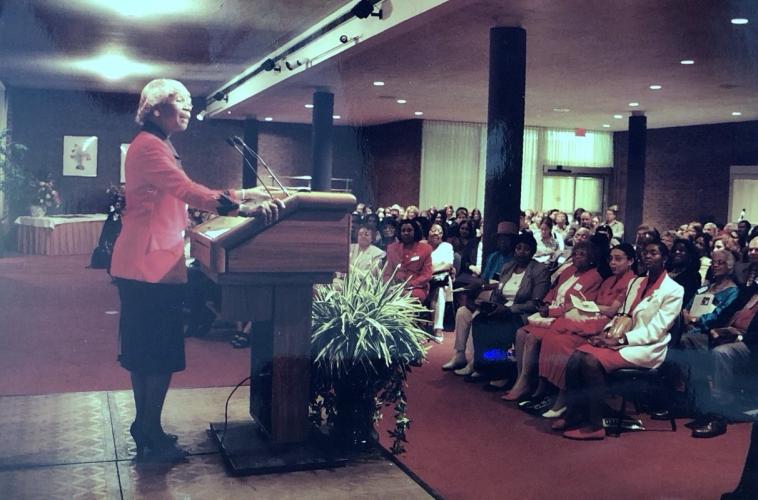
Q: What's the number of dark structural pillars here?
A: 4